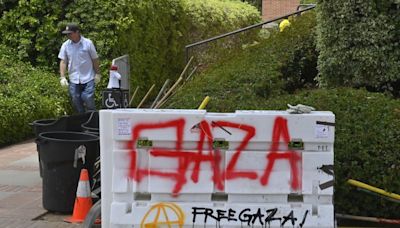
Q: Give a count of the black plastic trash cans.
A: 3